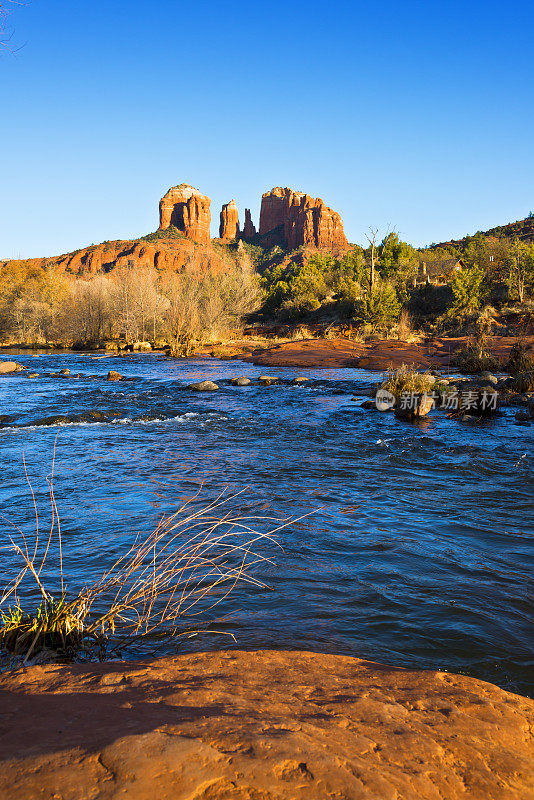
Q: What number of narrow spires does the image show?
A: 2